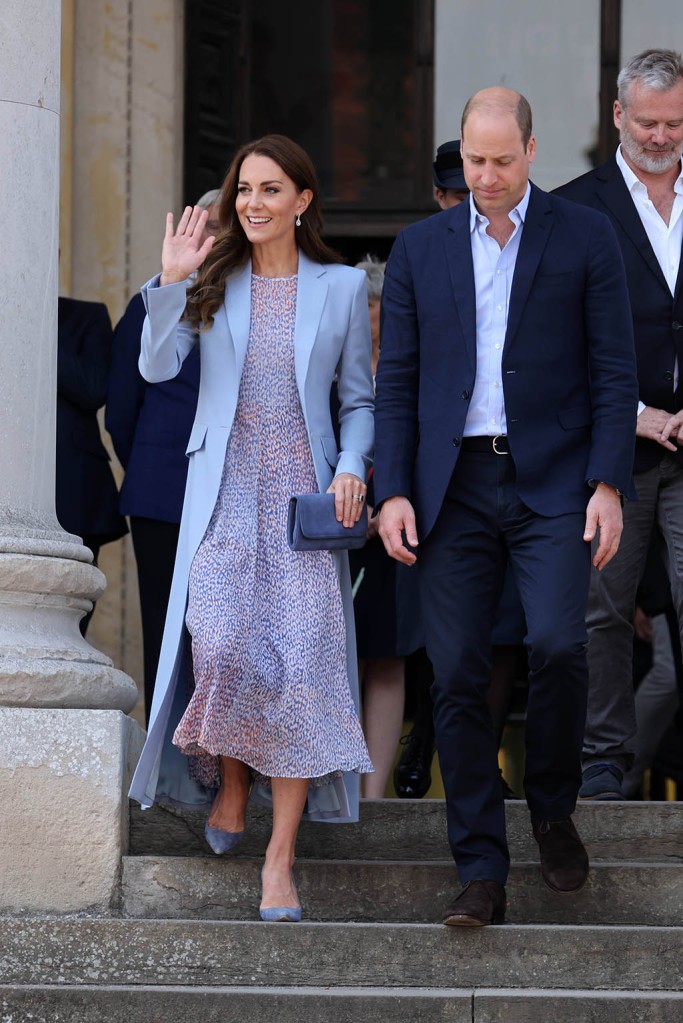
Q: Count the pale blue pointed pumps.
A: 2